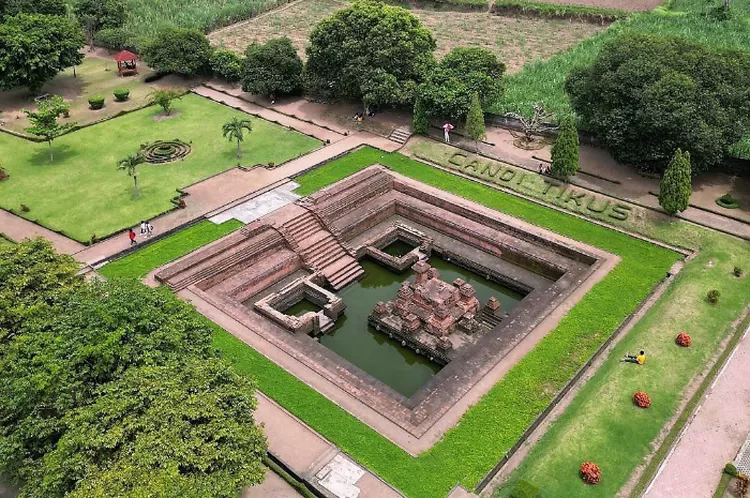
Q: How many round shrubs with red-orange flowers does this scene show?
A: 3